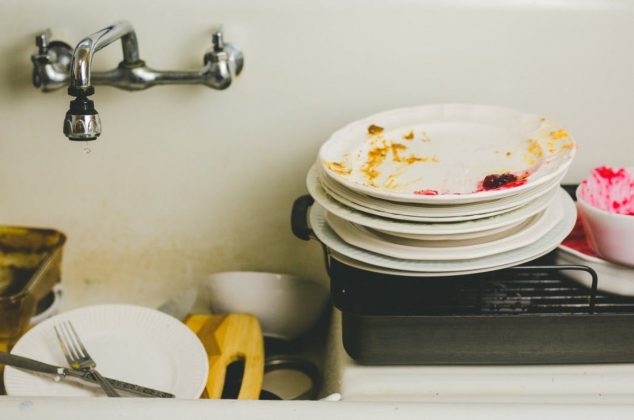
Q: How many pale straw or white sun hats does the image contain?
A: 0